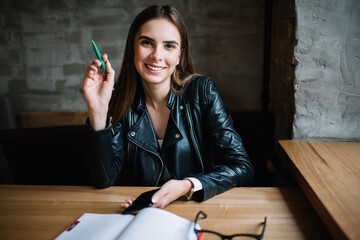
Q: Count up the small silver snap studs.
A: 3